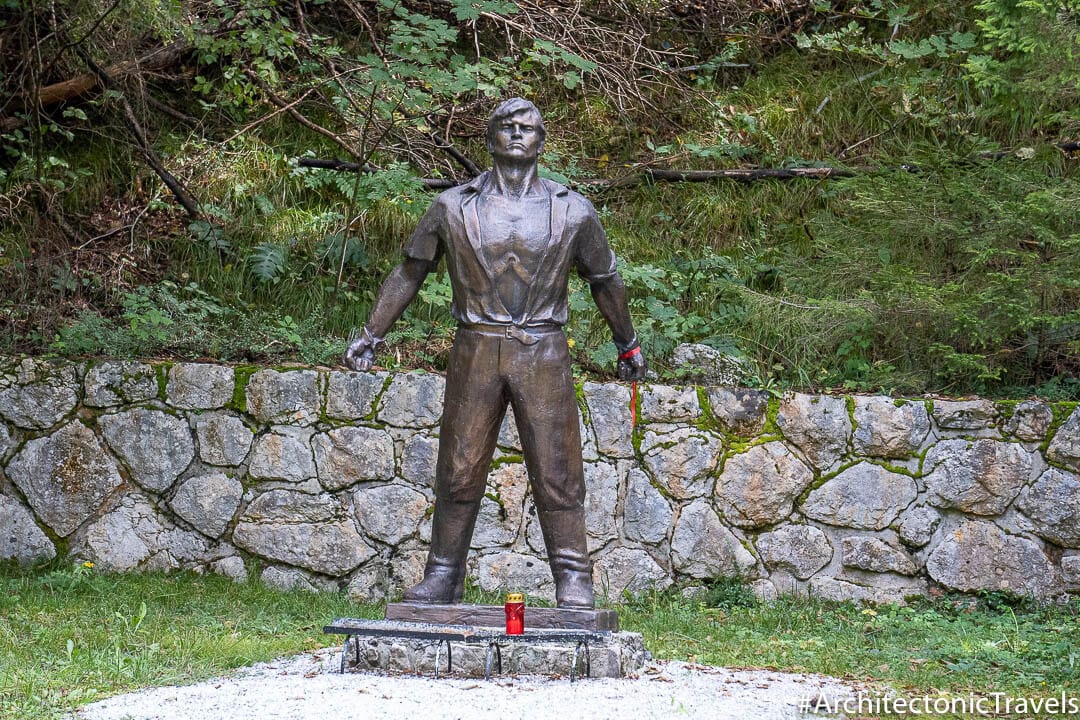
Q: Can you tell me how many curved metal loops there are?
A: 4